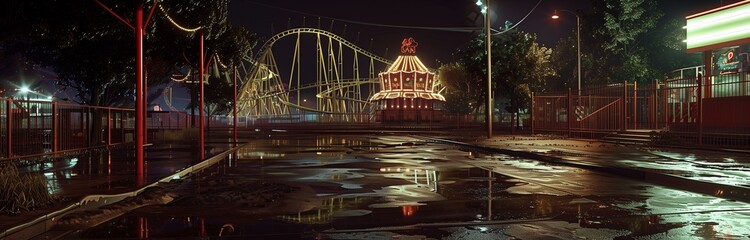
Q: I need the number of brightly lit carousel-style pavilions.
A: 1